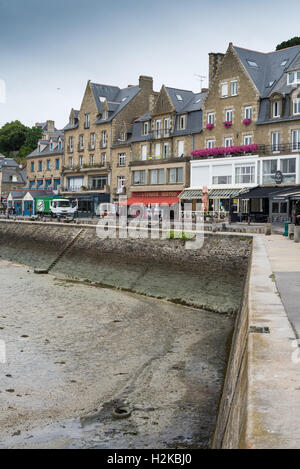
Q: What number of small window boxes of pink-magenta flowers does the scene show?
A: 3